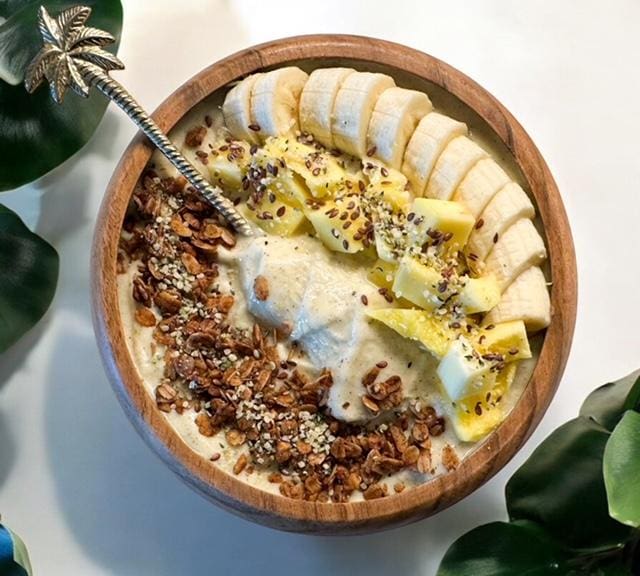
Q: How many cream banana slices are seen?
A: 11